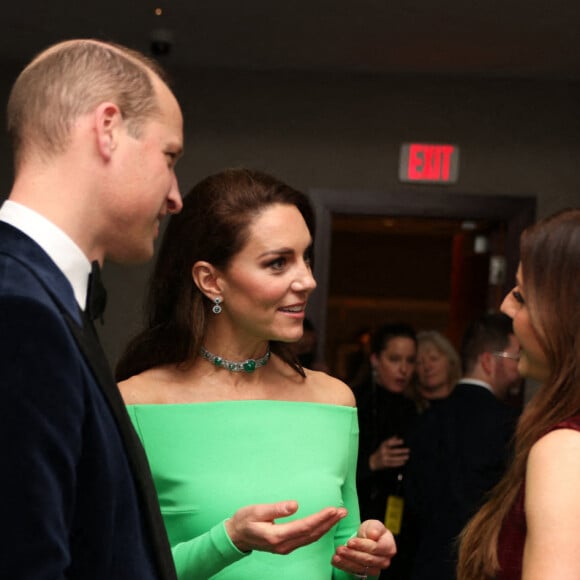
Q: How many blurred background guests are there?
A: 3